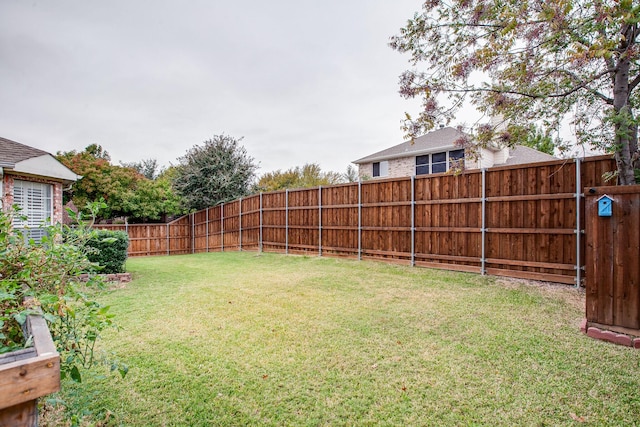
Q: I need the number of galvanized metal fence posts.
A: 13